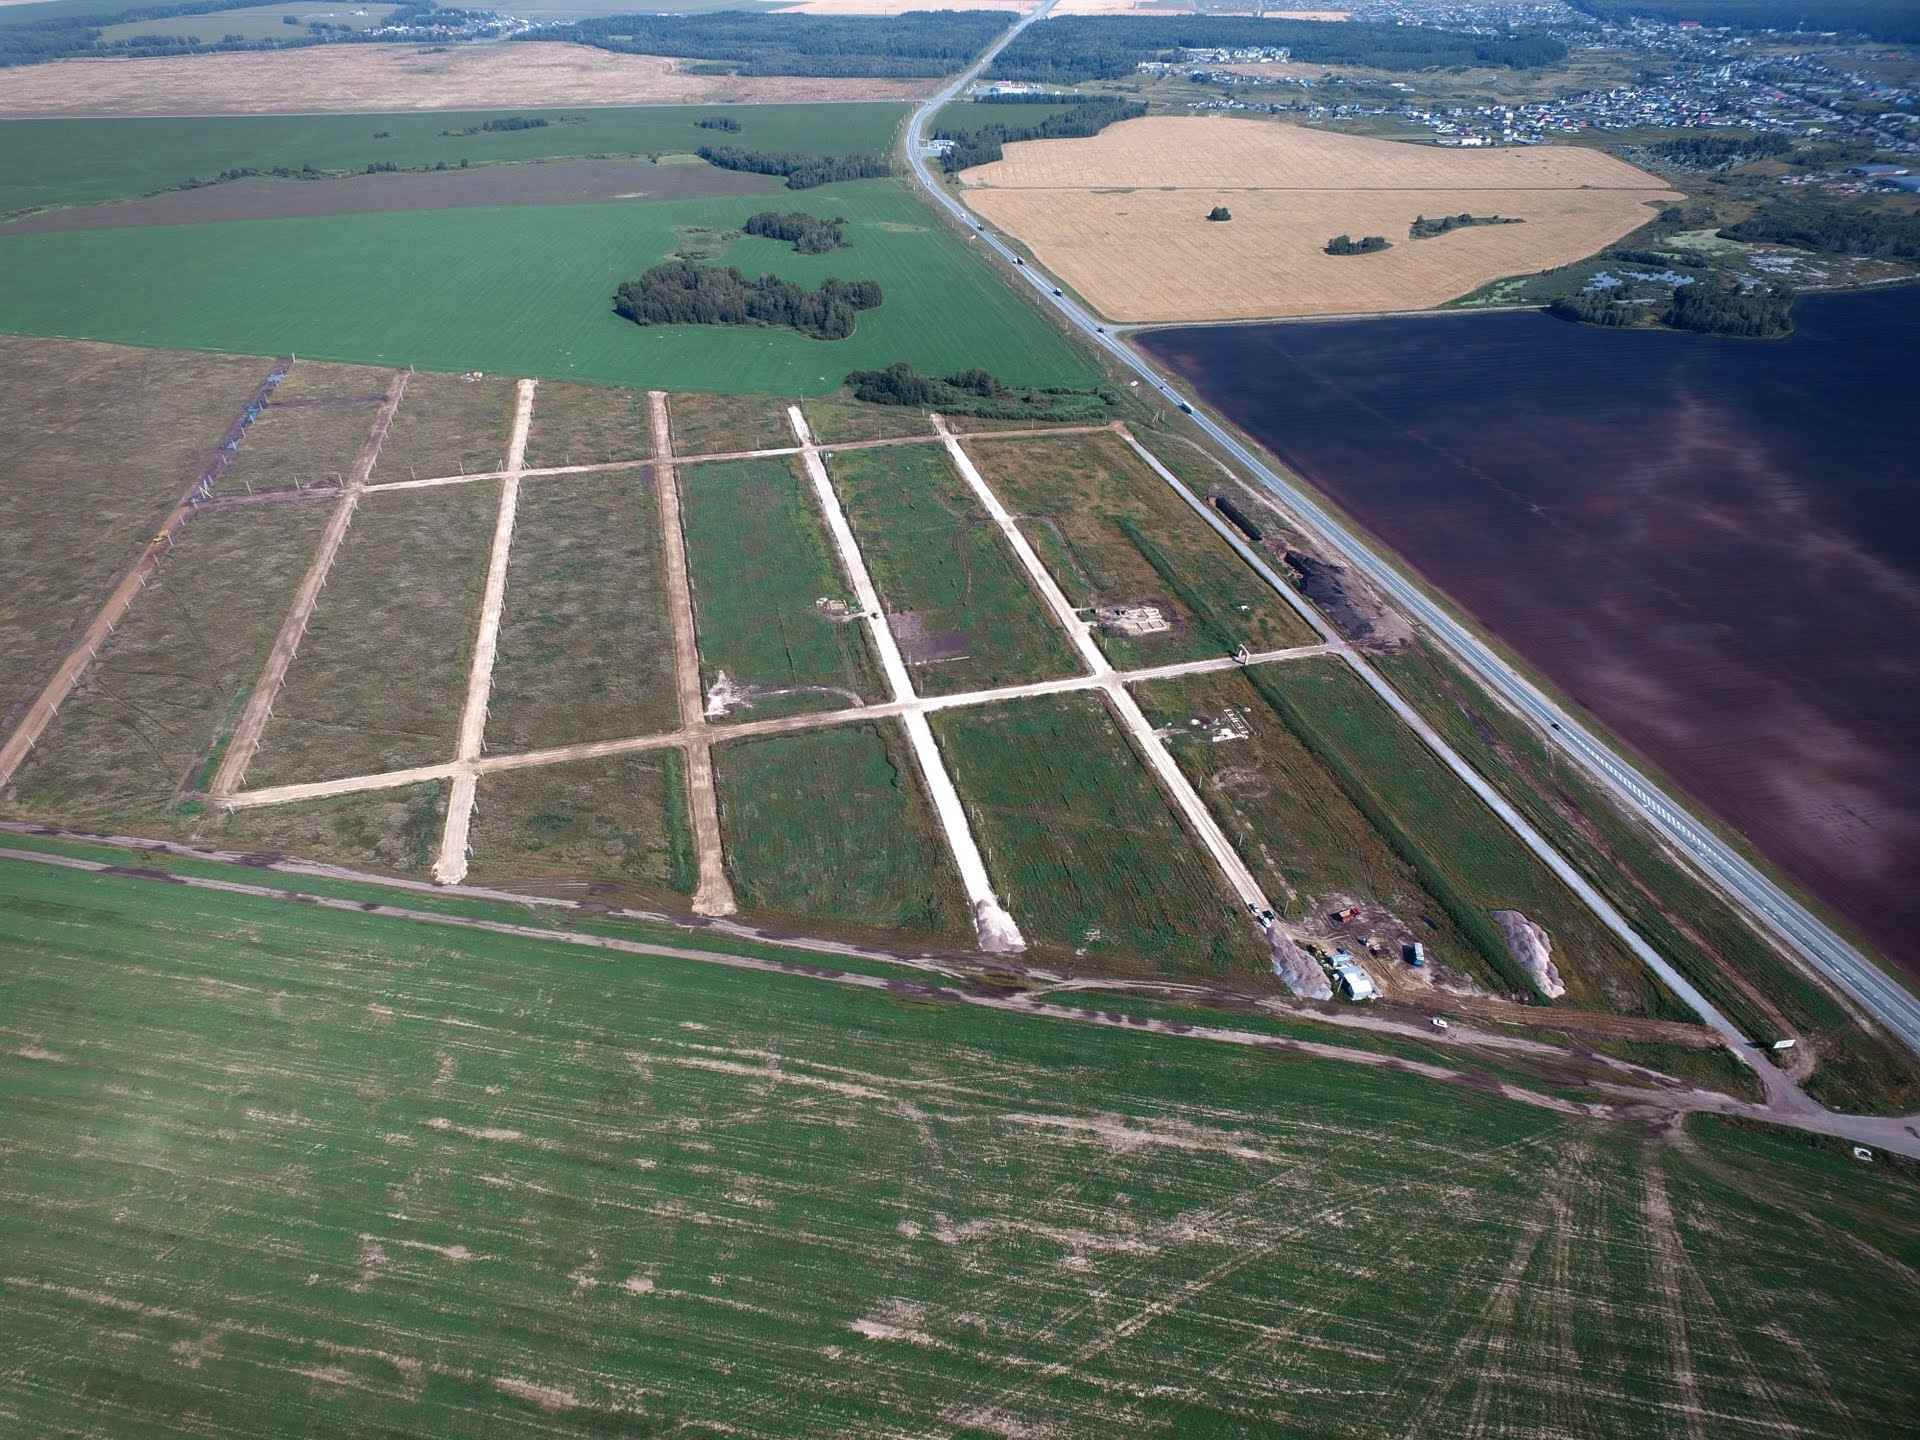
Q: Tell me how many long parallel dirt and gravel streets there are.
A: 7